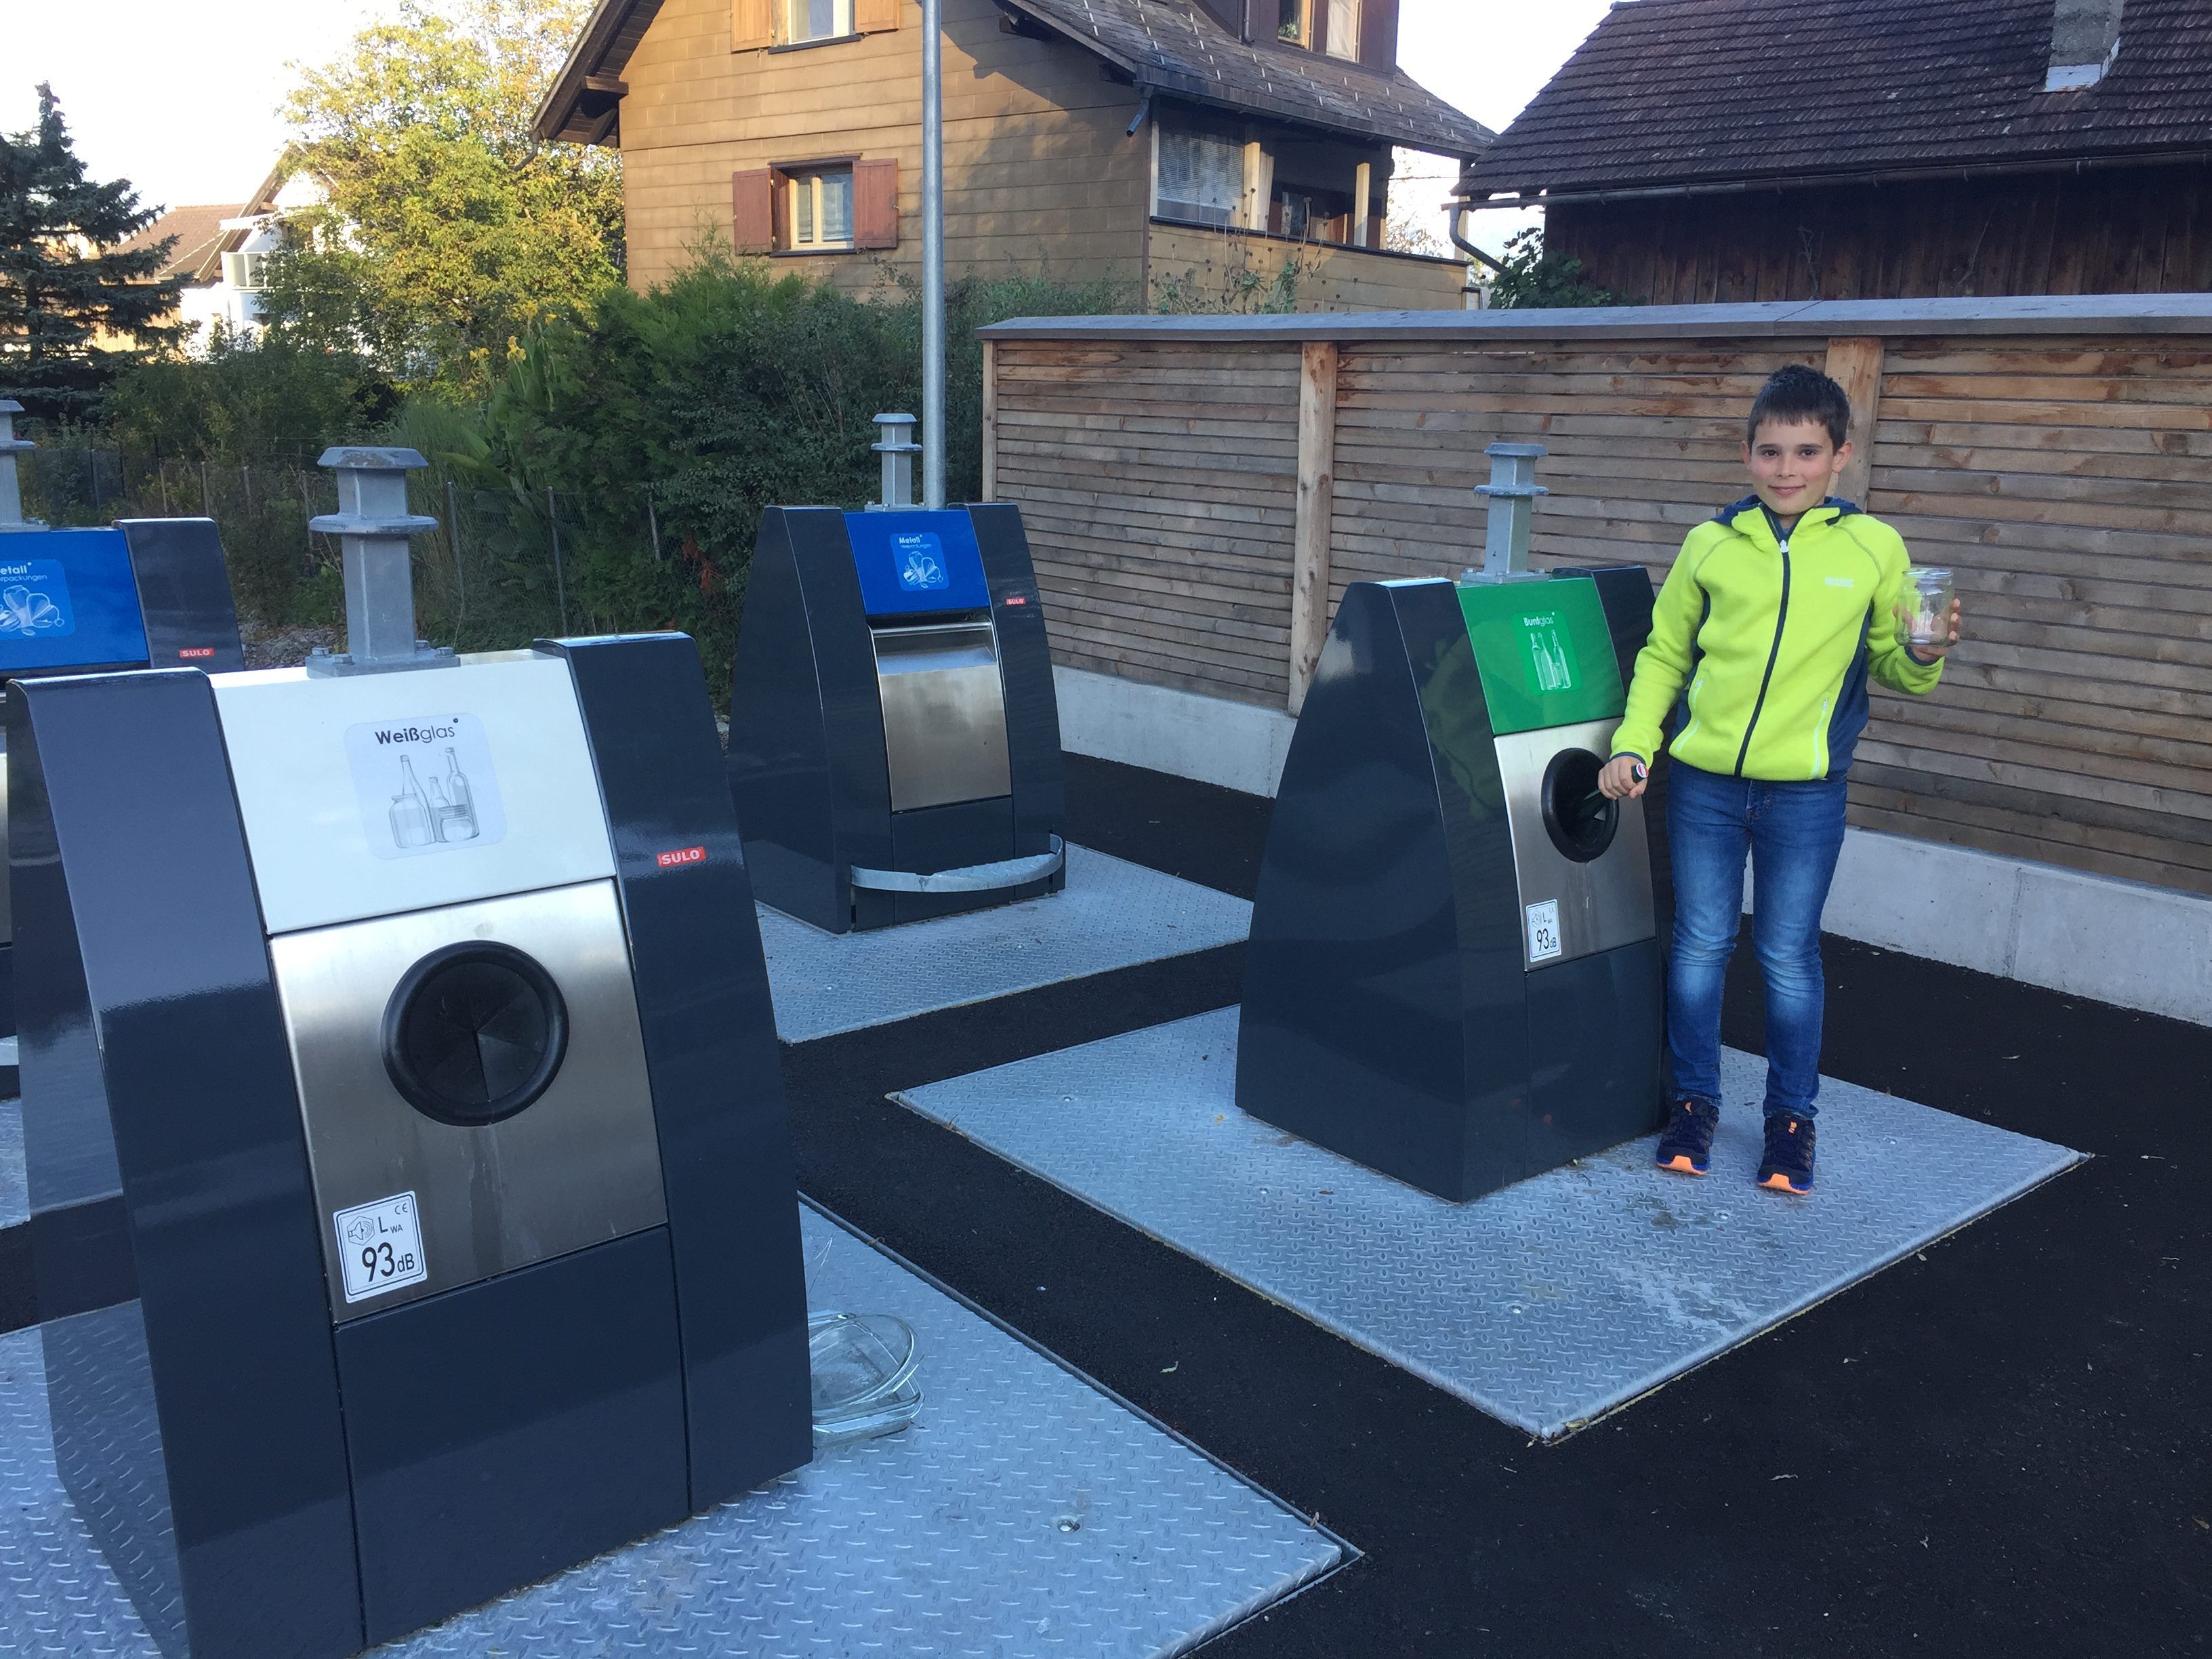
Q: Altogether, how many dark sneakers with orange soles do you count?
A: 2